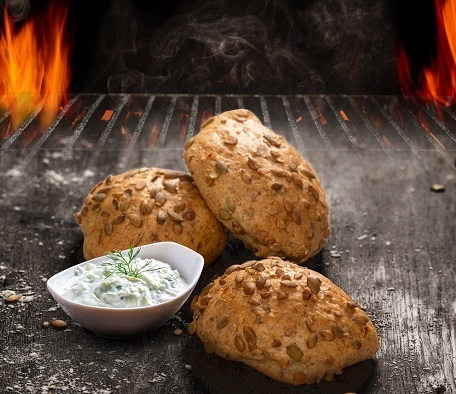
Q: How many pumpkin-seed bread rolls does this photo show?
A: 3